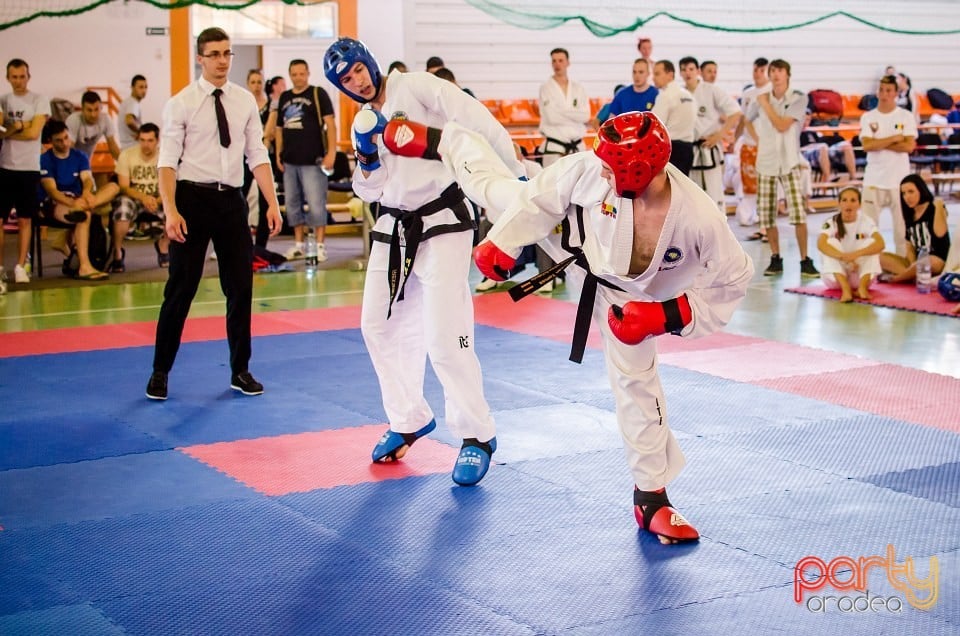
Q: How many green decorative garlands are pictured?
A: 2